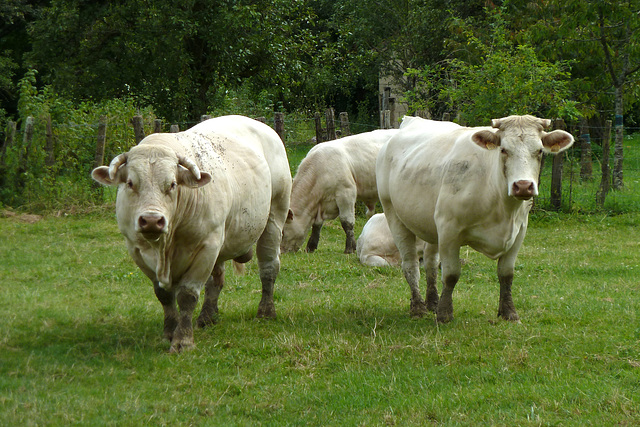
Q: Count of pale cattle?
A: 4